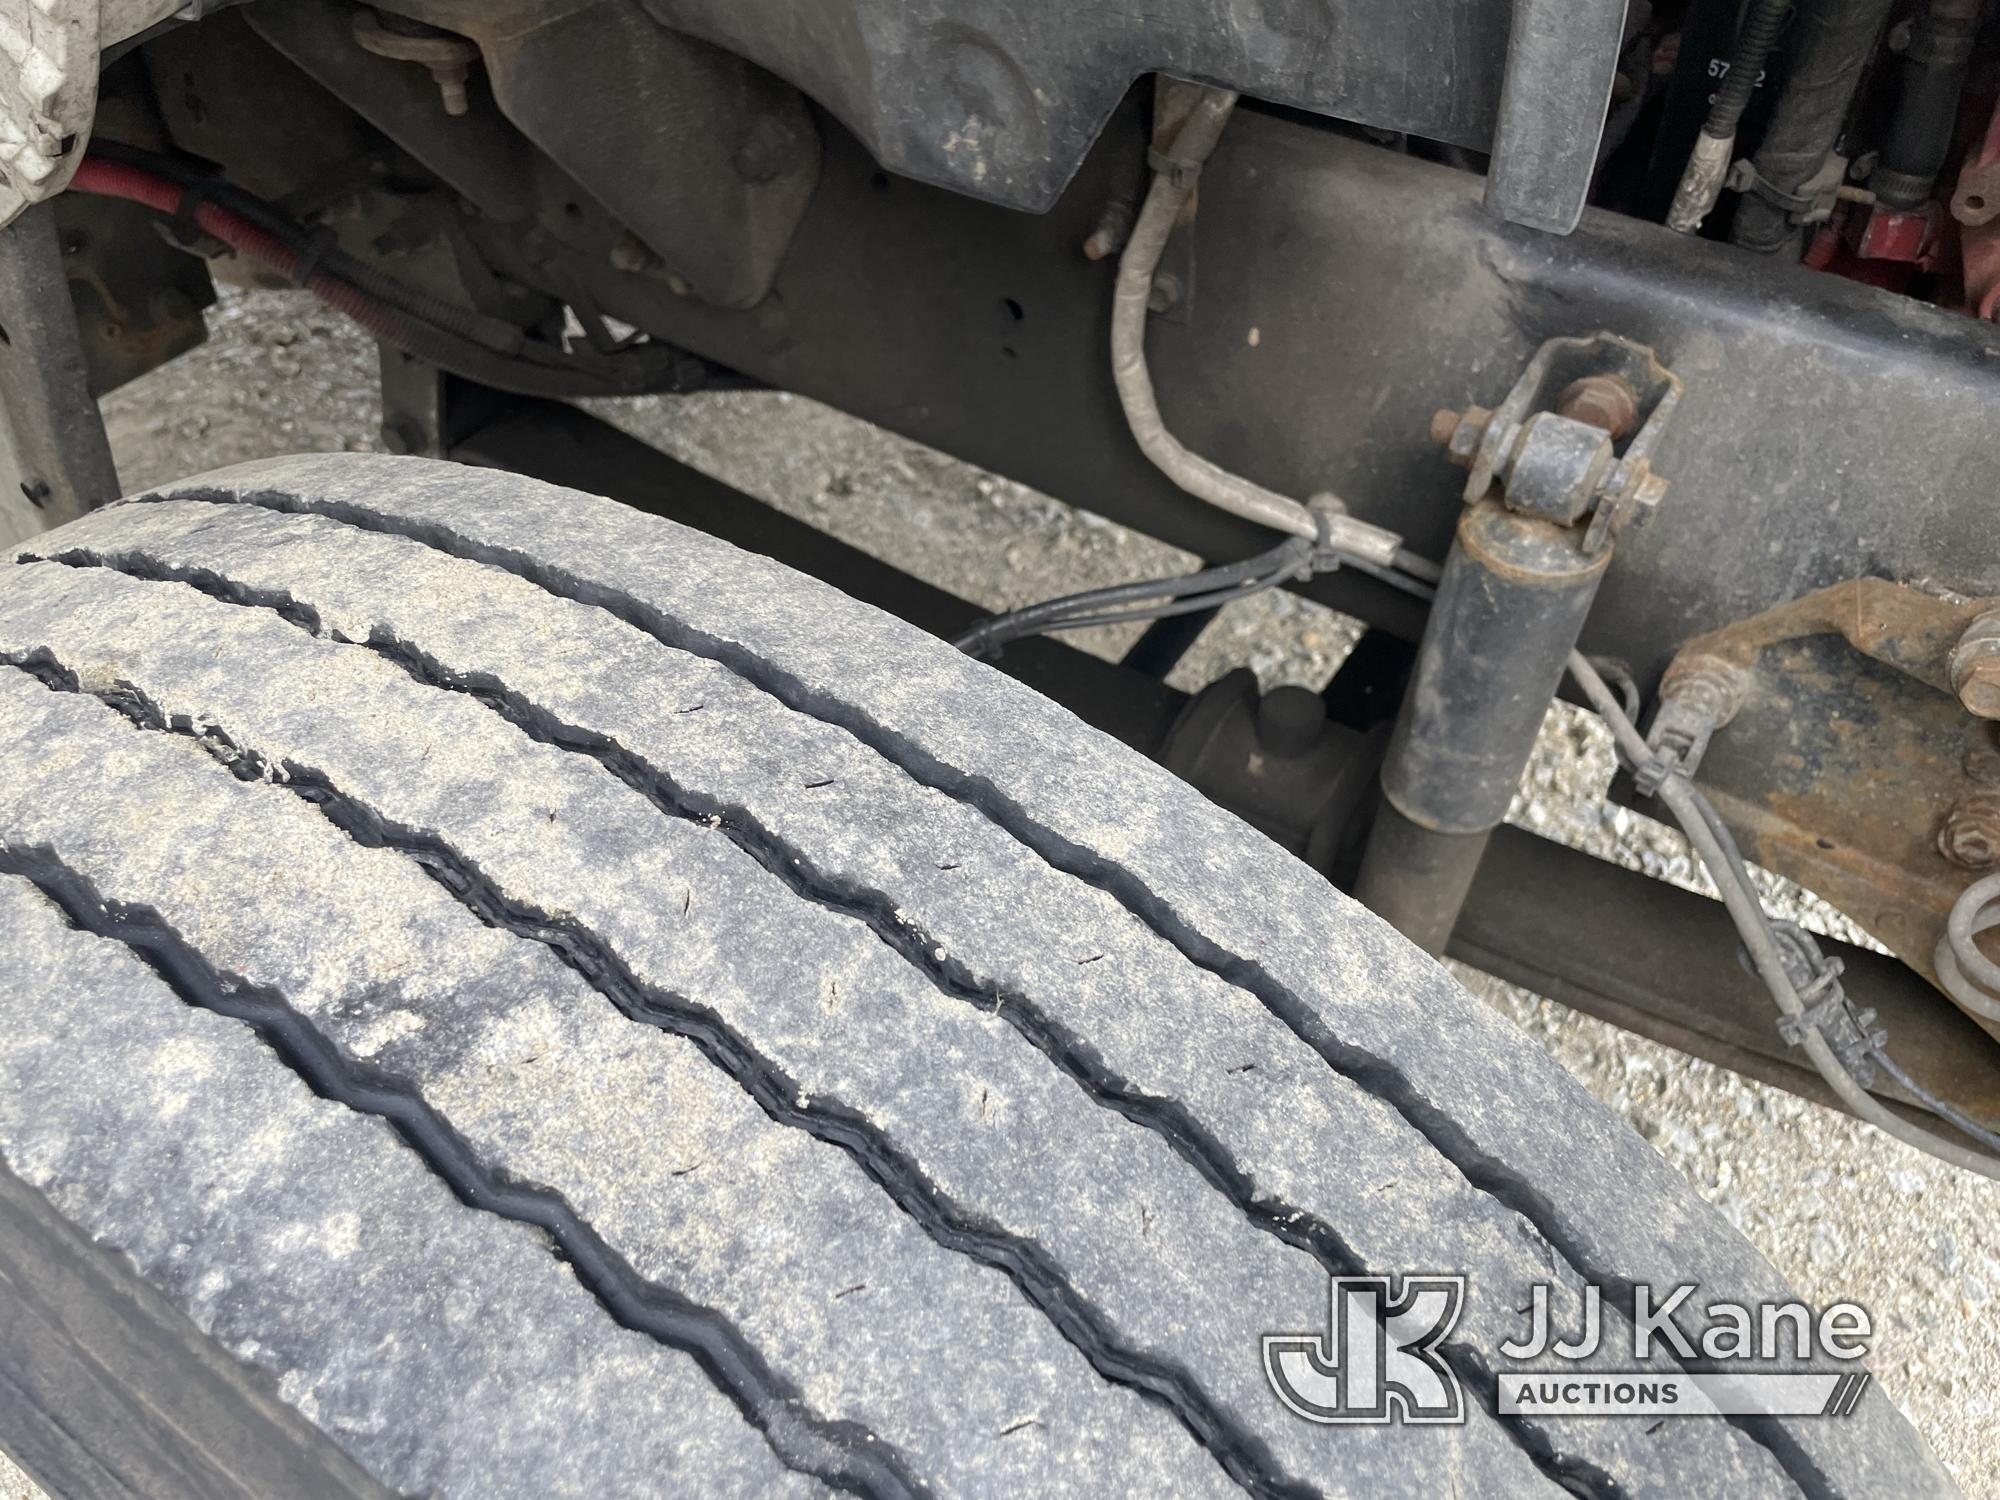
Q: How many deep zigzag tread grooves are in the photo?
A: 4